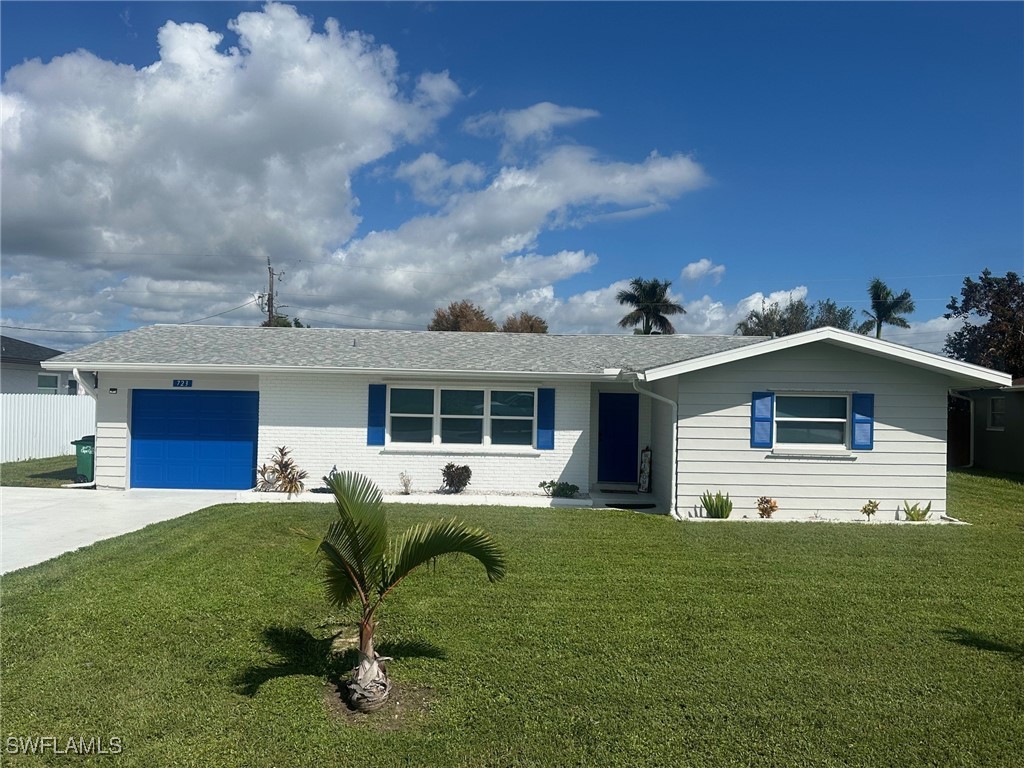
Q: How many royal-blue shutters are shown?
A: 4